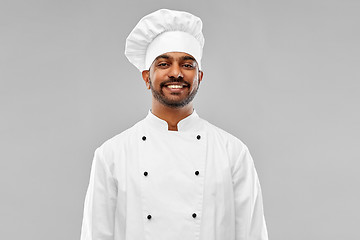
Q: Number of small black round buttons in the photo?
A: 6